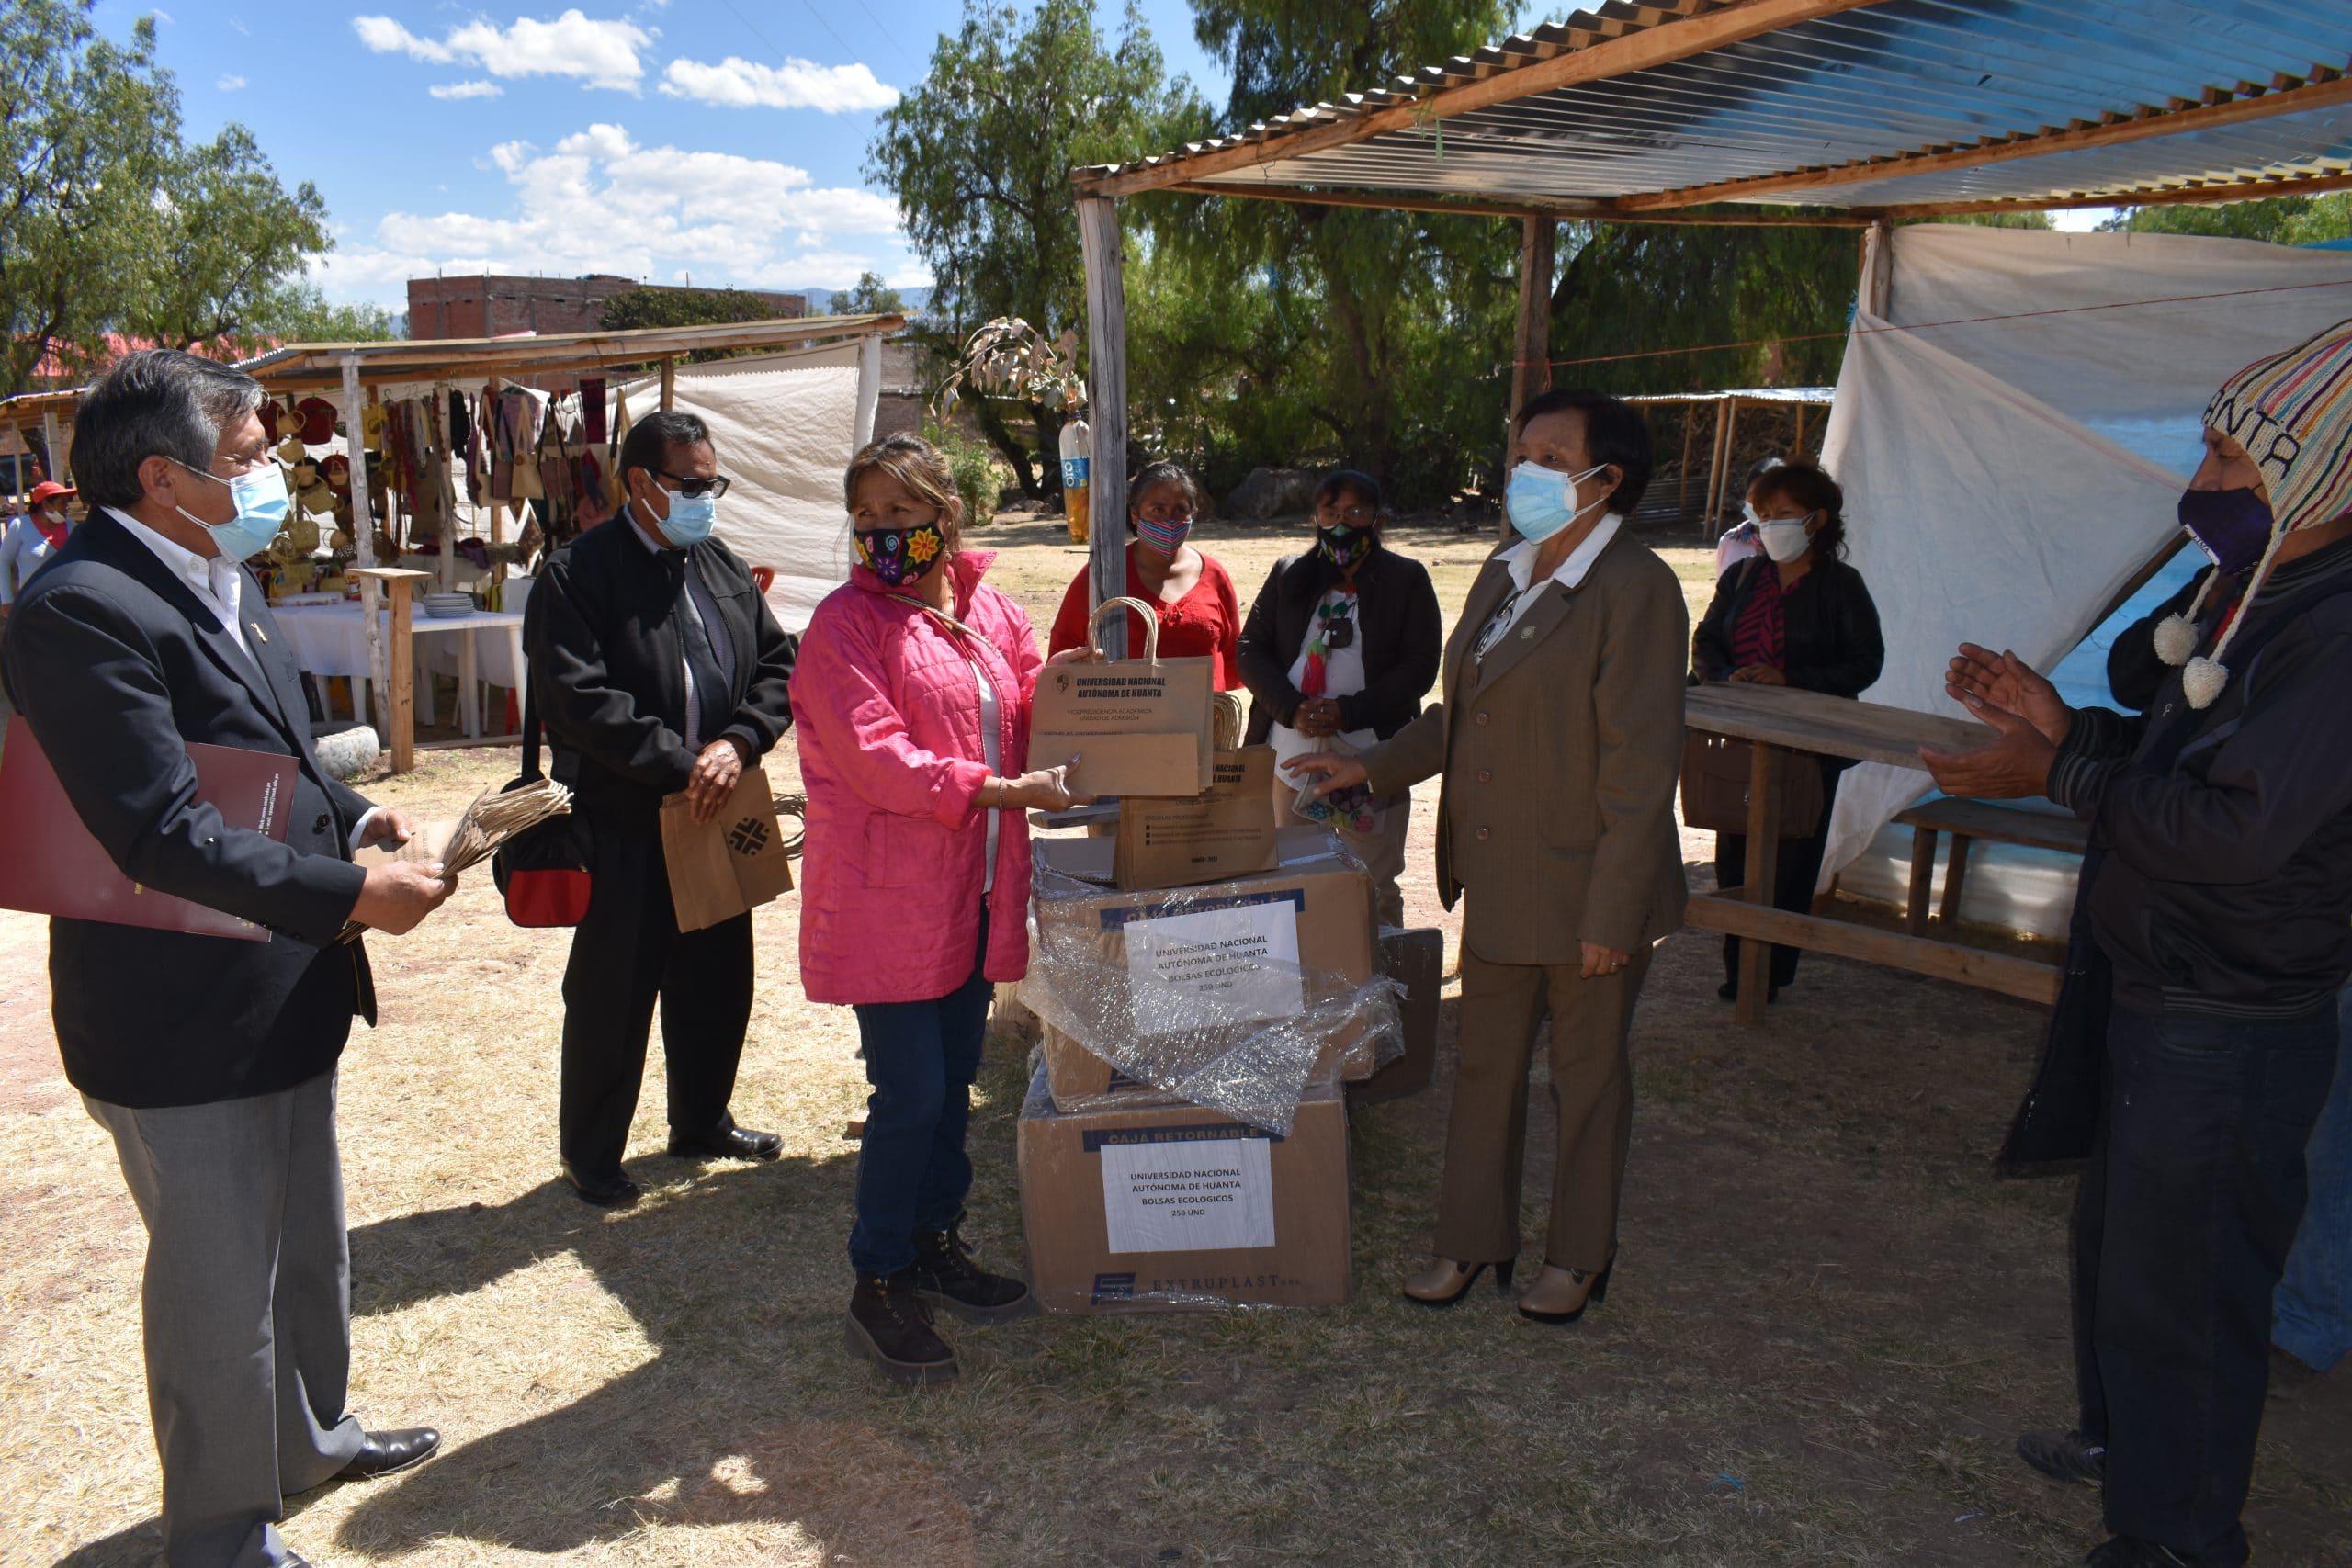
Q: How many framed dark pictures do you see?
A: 0